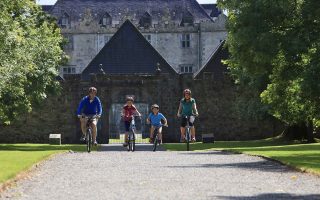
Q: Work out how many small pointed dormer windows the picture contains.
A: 4